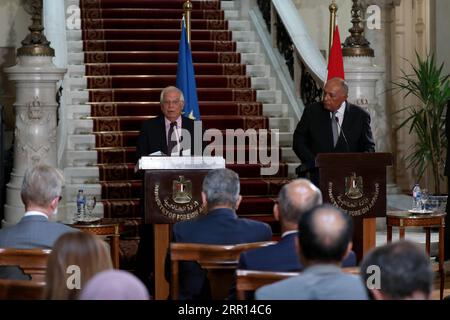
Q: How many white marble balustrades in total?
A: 2